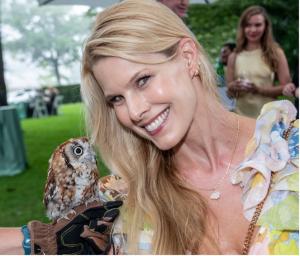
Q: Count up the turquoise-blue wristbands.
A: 1